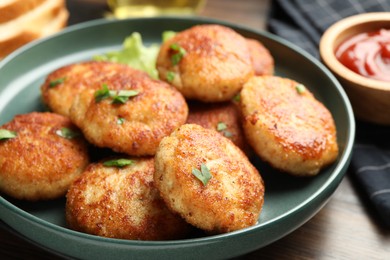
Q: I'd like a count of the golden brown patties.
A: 9